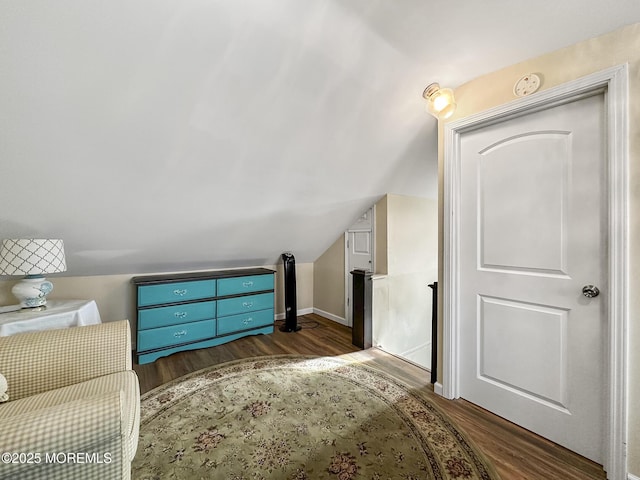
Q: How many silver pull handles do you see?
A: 6